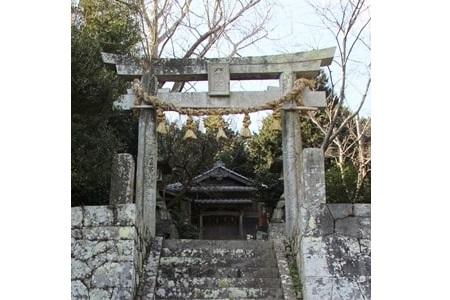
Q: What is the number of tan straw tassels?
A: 5